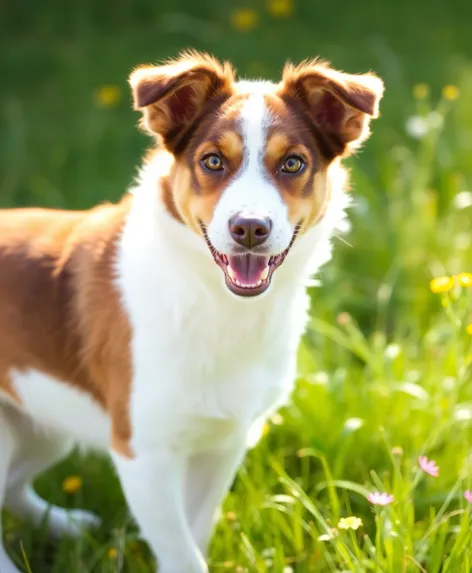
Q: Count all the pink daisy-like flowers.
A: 3